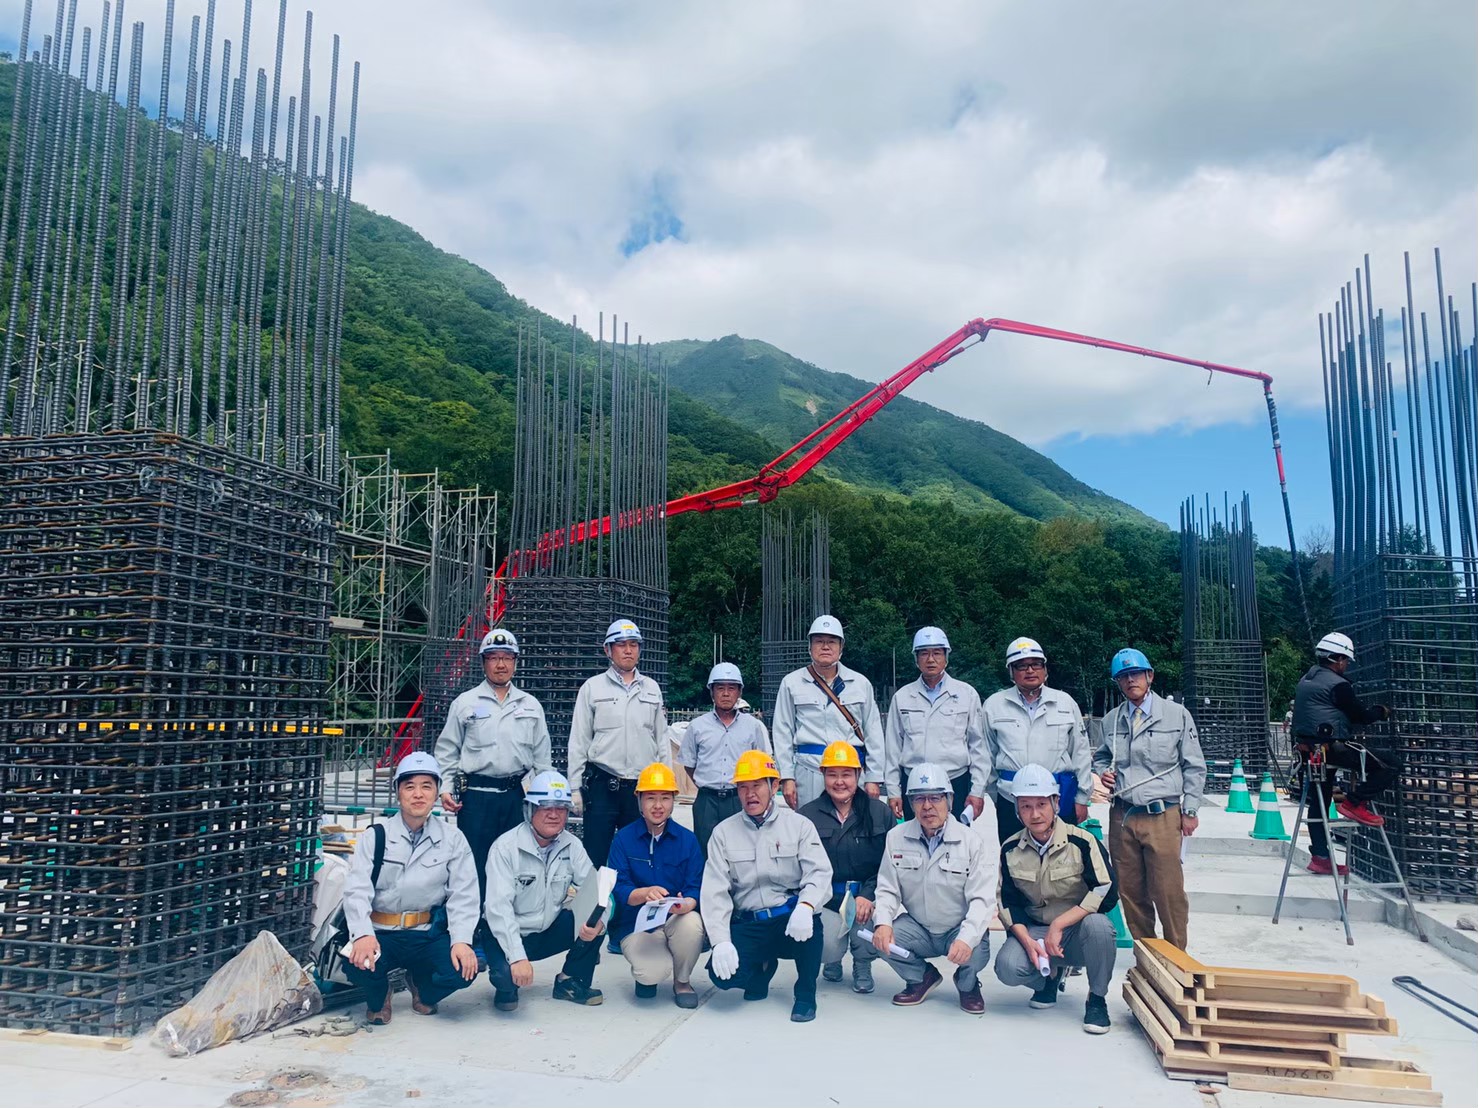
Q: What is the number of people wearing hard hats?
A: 15